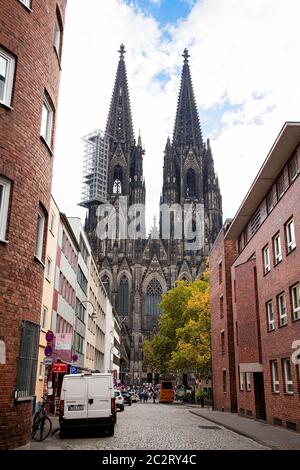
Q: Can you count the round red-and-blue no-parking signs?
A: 3